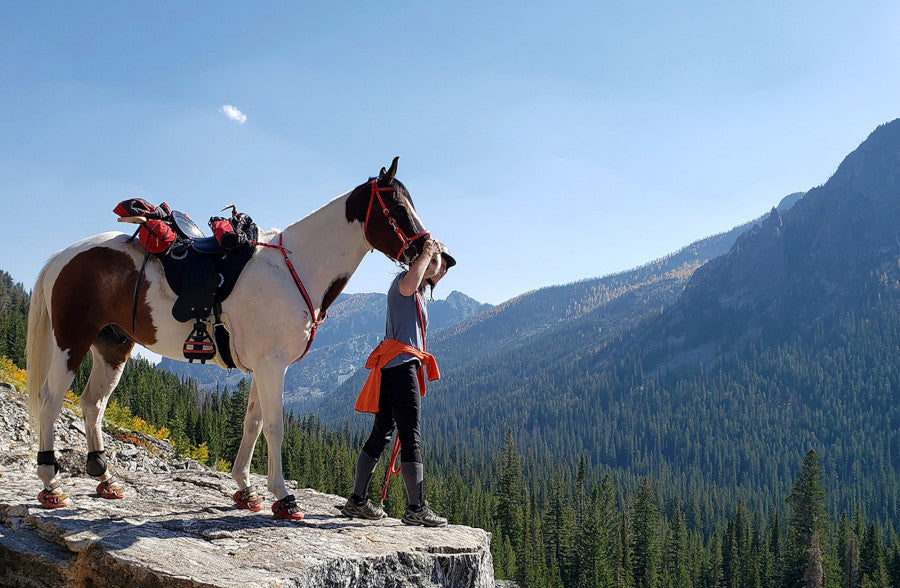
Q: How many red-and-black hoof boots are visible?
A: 4